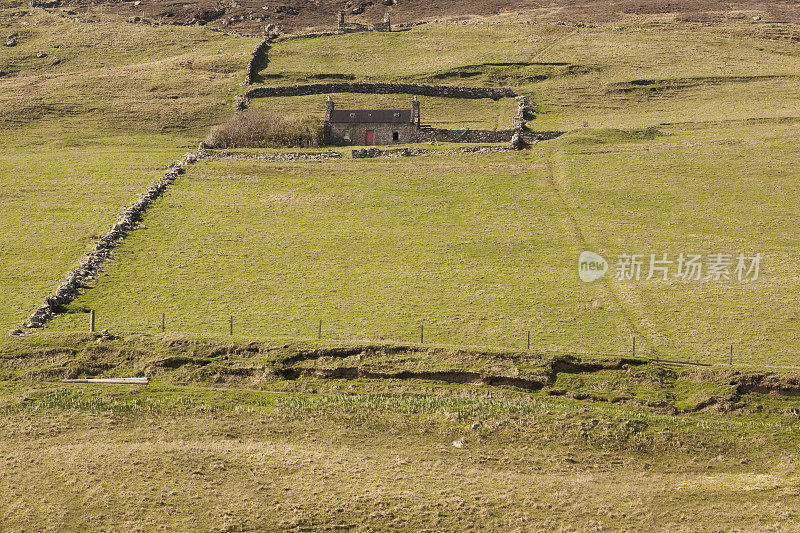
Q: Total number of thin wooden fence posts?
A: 8